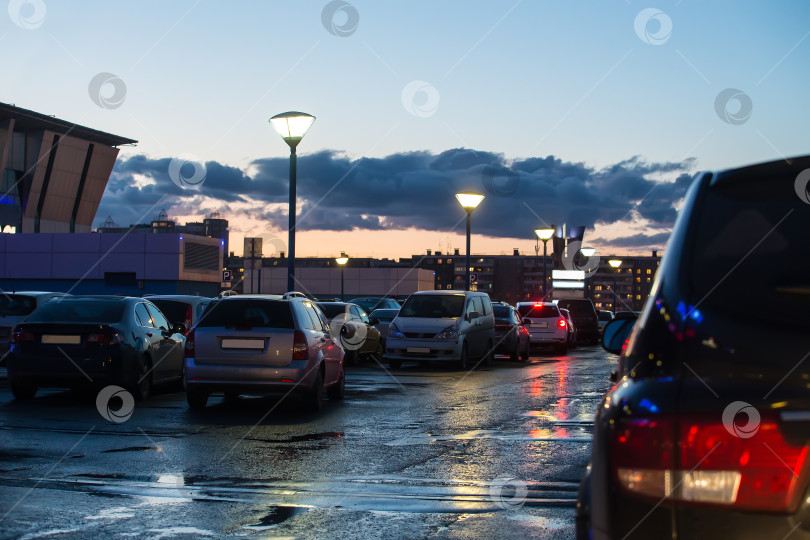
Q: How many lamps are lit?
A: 6